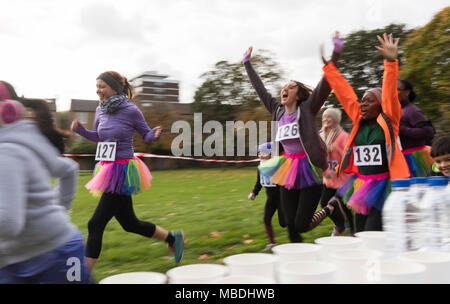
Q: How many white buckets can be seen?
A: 11